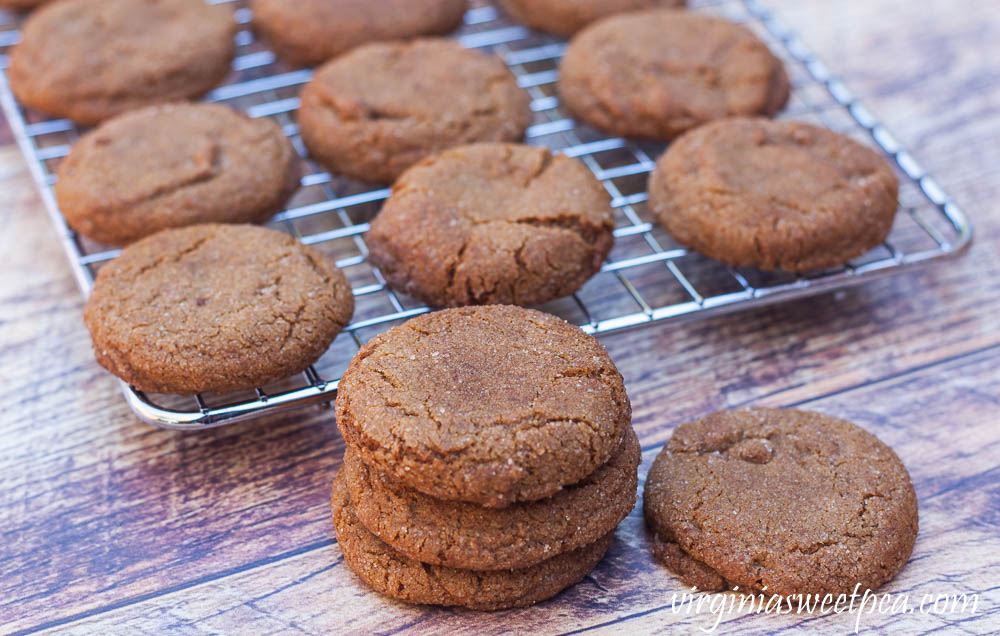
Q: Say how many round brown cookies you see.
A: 13